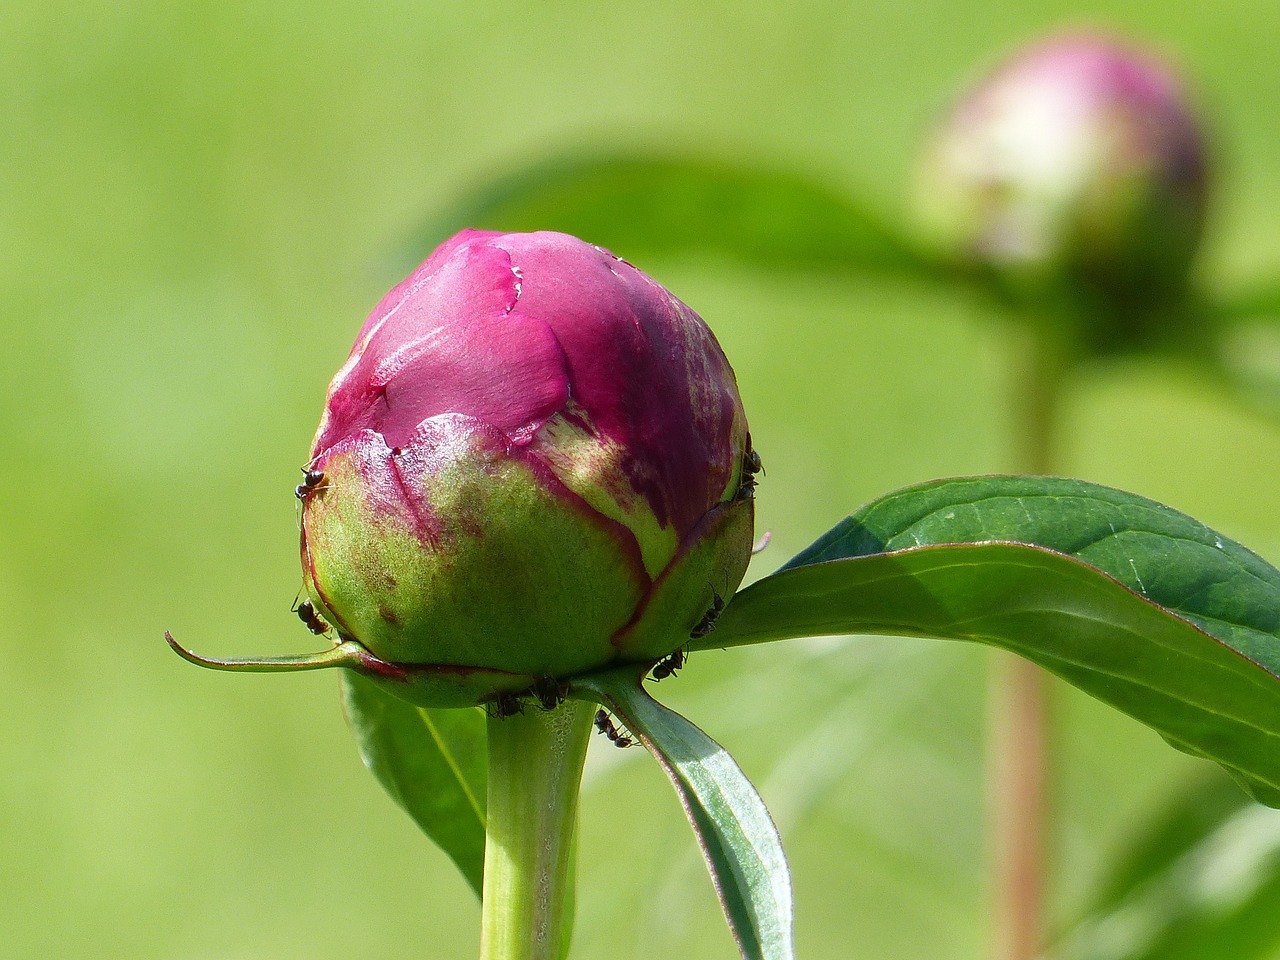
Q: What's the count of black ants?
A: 8